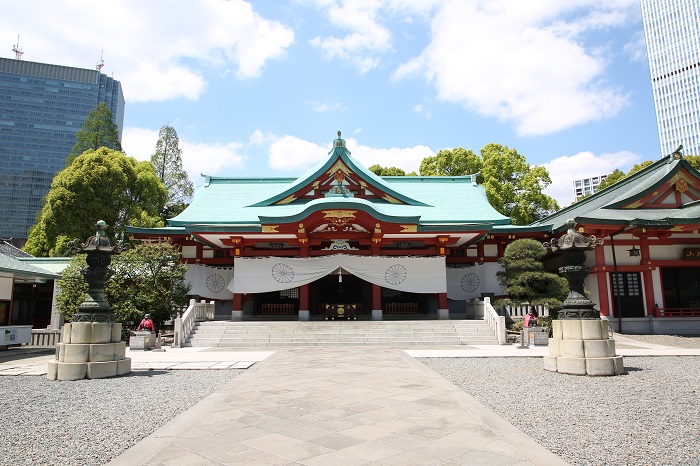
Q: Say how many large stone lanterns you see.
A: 2